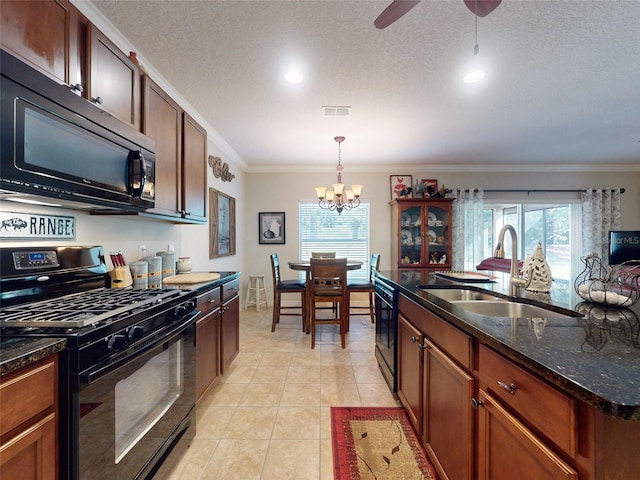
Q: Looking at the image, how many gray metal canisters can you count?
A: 3